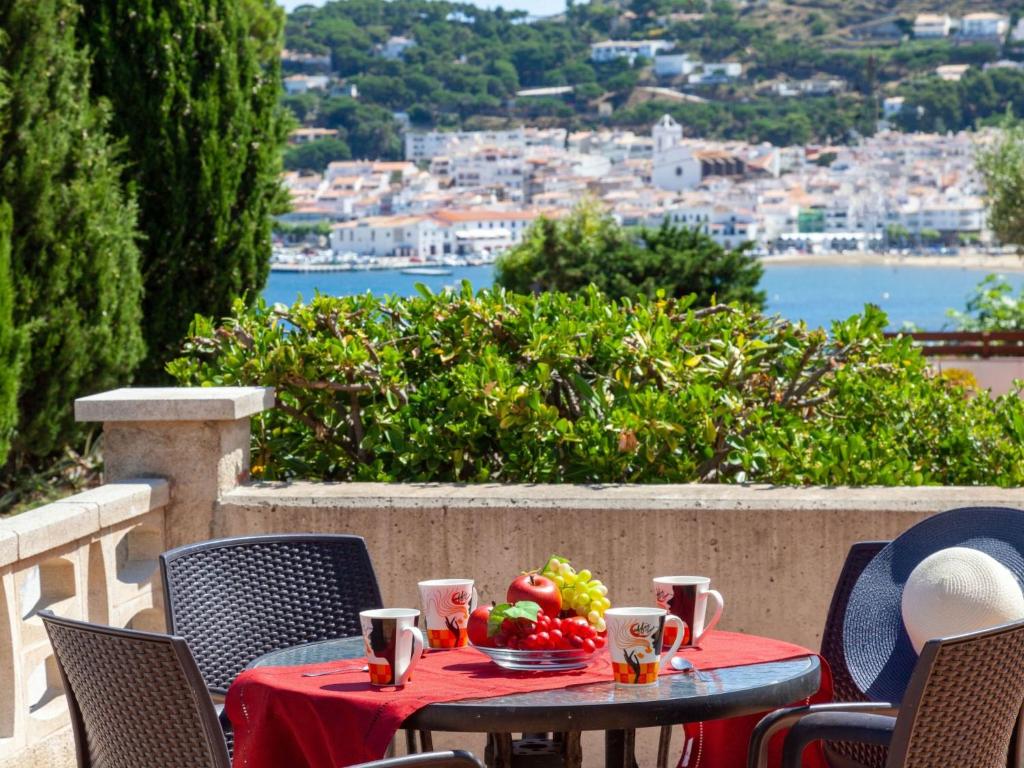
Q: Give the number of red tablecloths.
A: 1